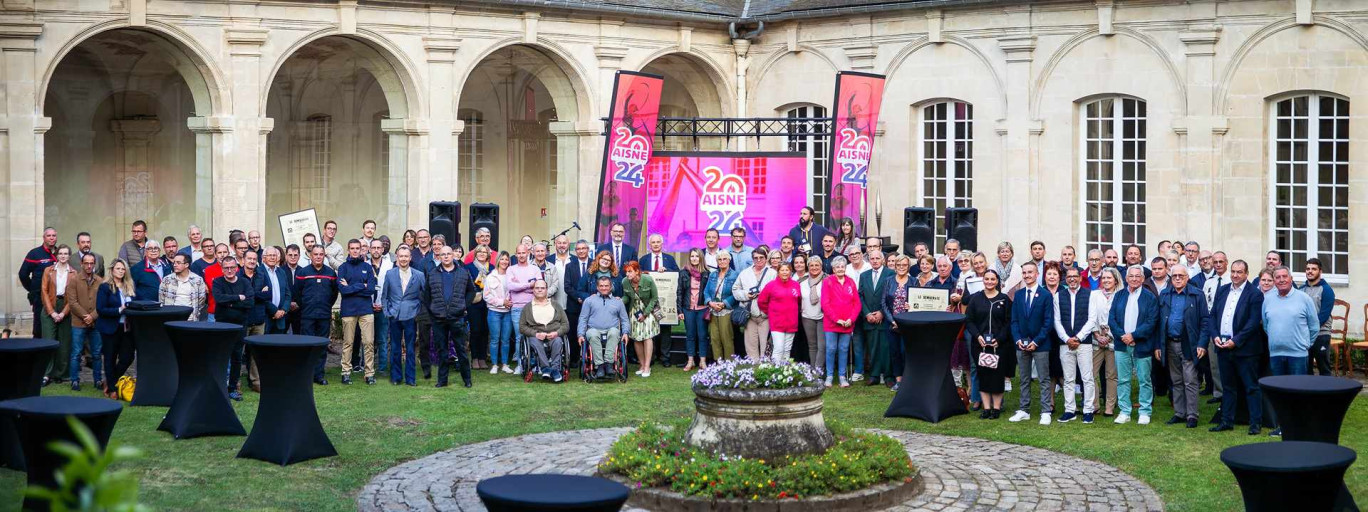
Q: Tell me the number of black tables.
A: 9